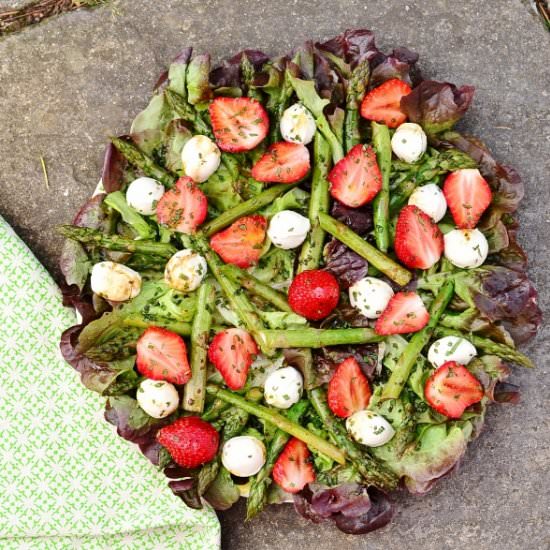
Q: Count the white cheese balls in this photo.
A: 15